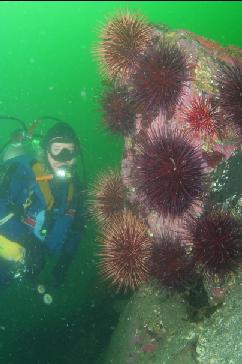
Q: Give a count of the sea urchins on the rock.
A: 10